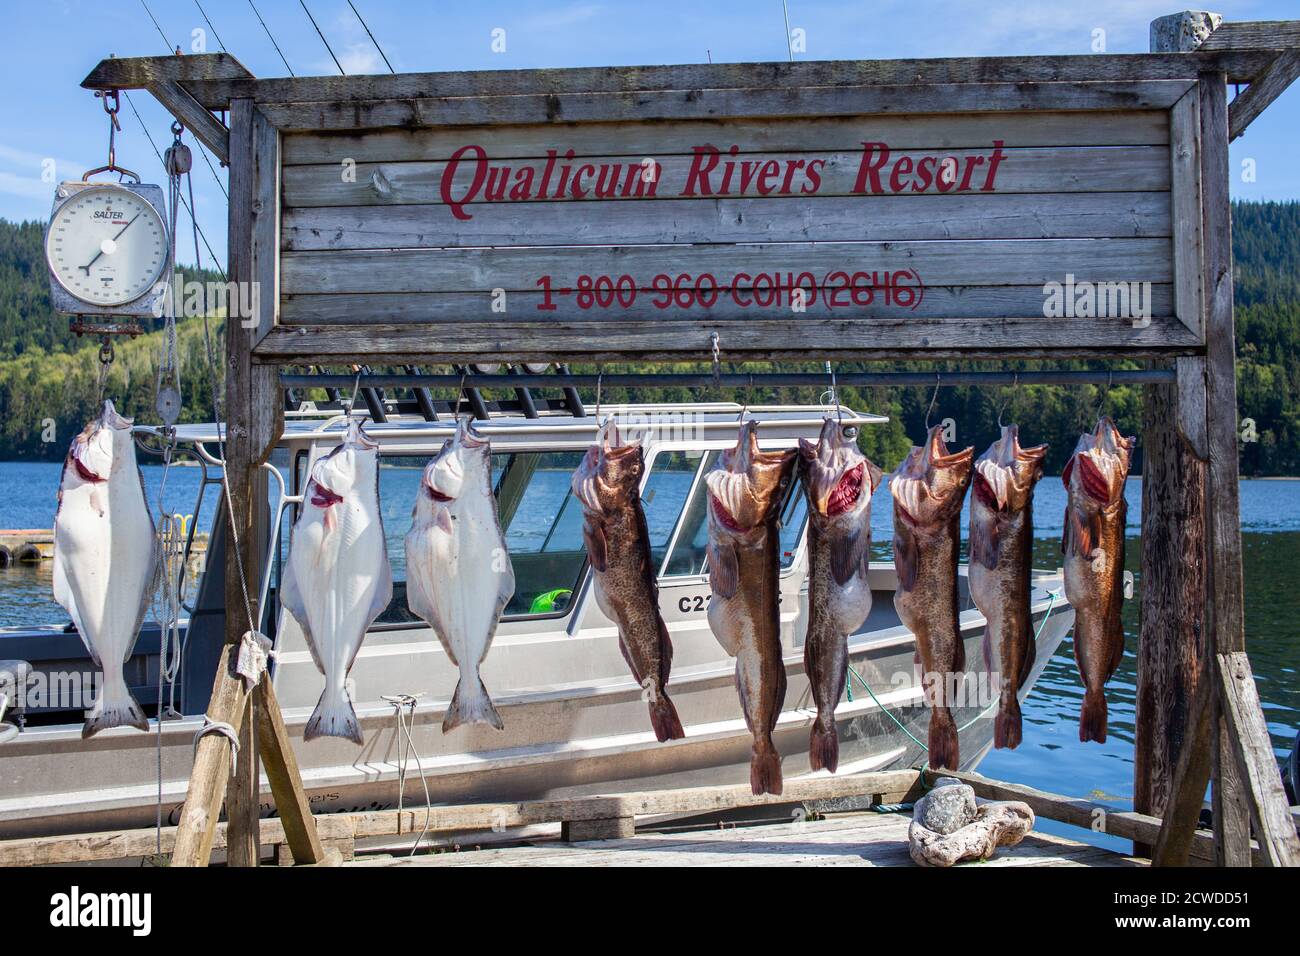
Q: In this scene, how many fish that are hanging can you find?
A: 9